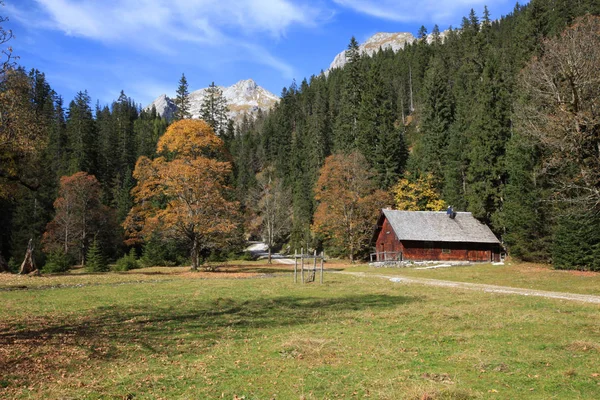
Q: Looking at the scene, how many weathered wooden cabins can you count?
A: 1